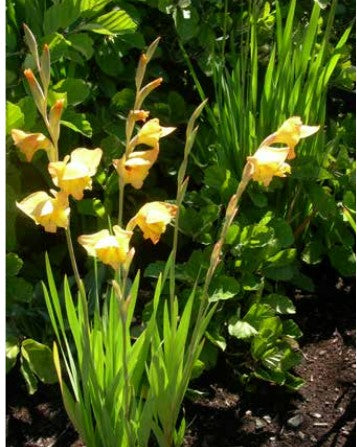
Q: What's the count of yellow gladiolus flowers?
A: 9